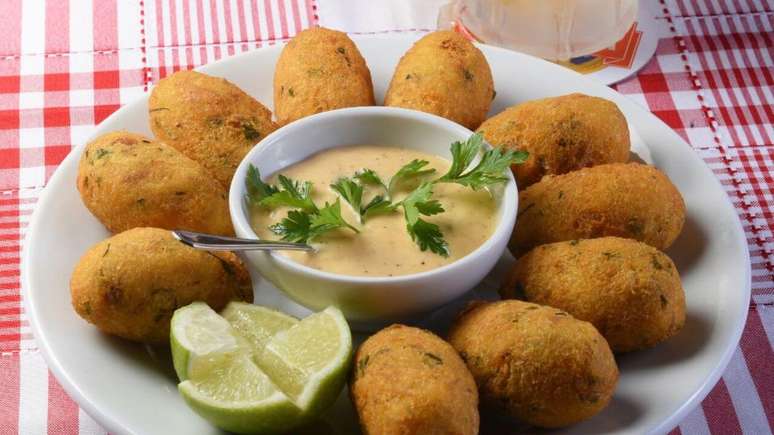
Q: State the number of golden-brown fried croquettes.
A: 10